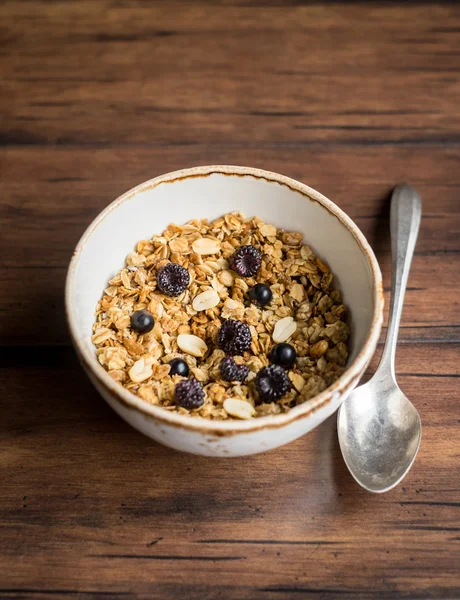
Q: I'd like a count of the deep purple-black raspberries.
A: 6